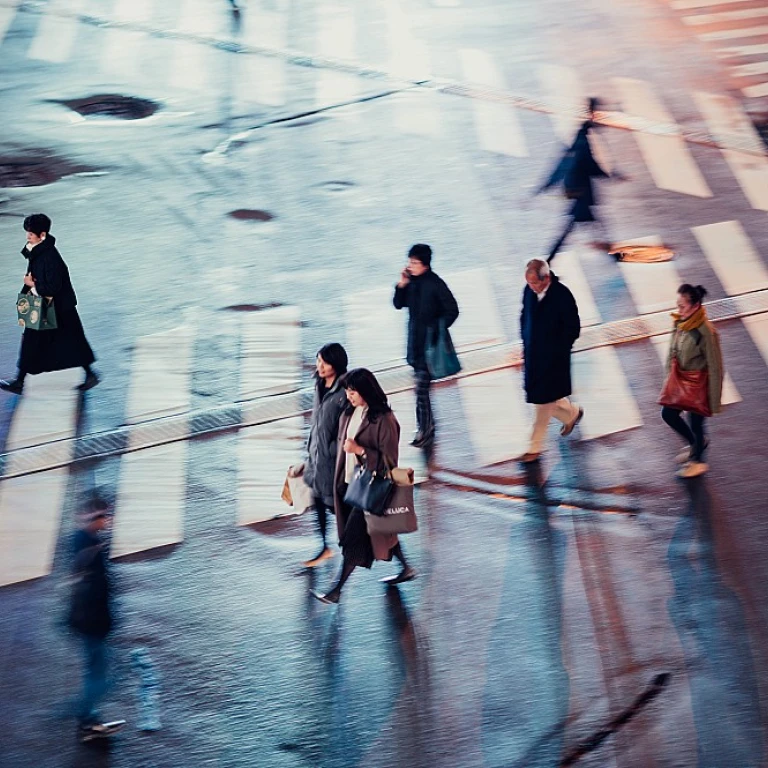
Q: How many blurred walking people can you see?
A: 2